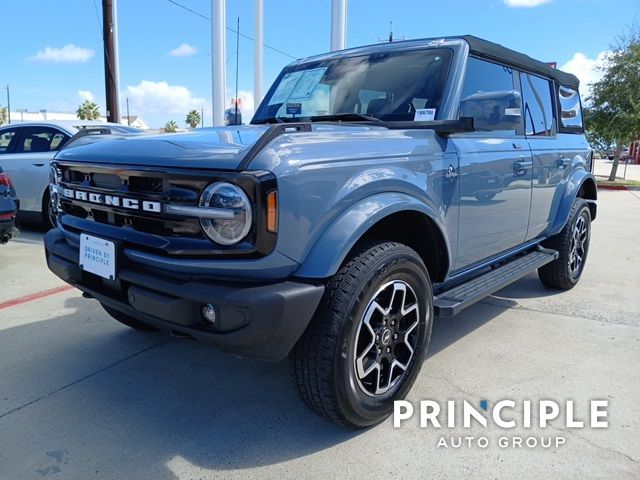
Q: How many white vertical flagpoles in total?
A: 3